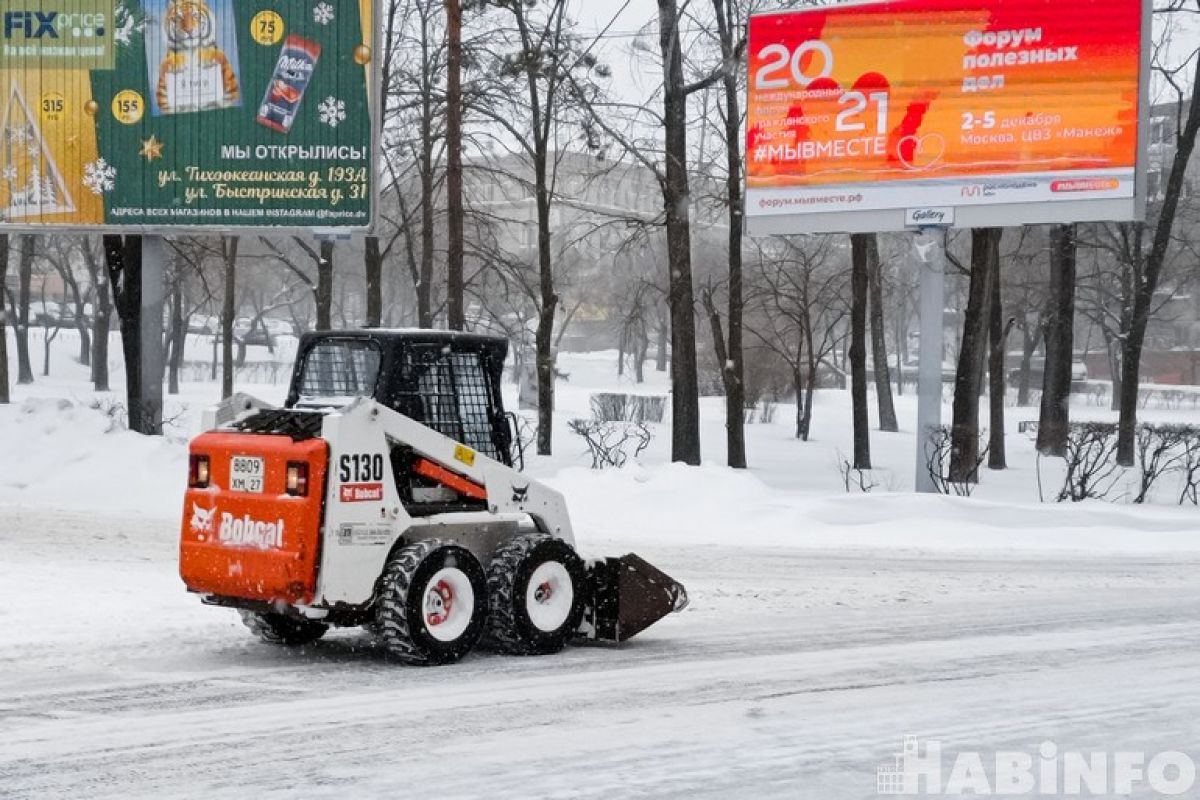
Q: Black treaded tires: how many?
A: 3